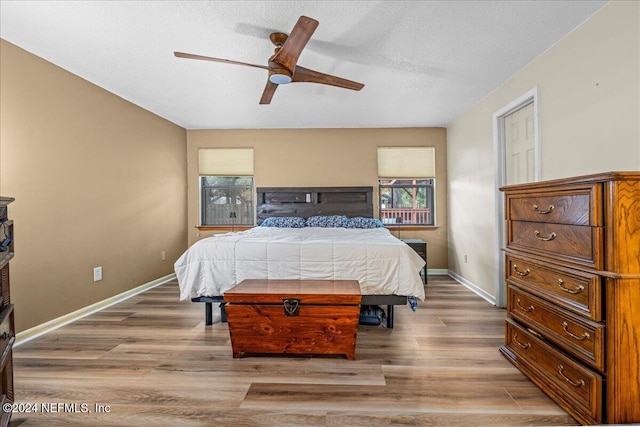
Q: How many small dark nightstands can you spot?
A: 1